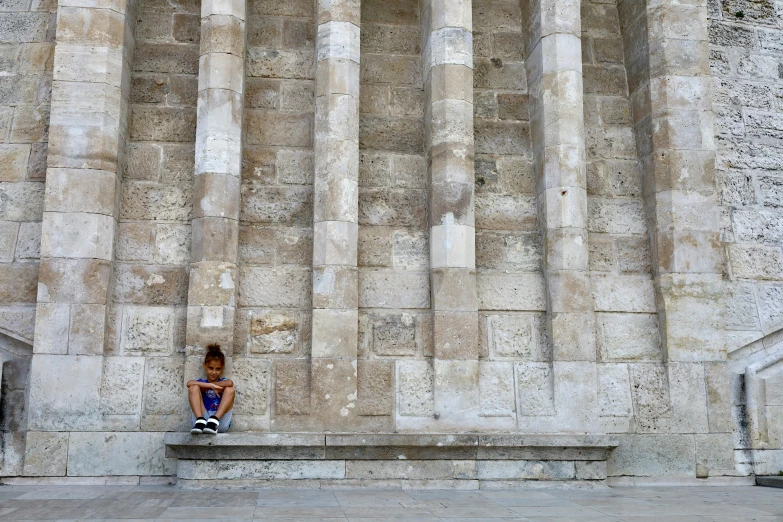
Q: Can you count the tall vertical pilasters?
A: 6